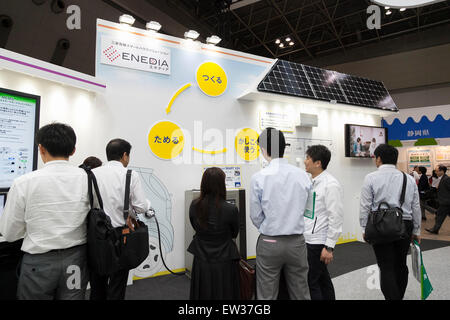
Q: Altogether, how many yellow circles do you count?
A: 3